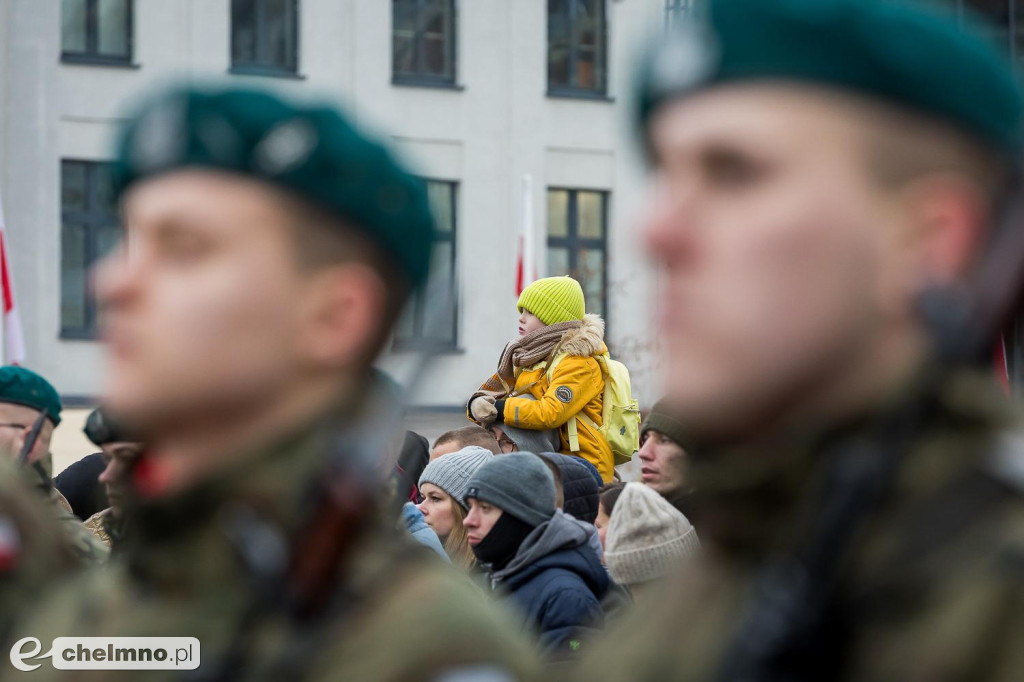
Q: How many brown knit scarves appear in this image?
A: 1